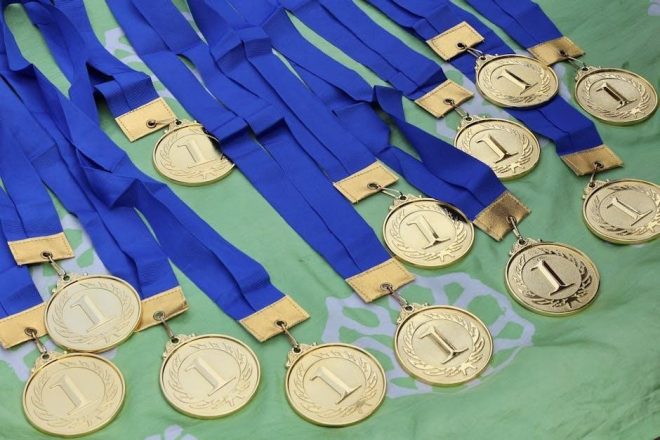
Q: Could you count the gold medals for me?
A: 12